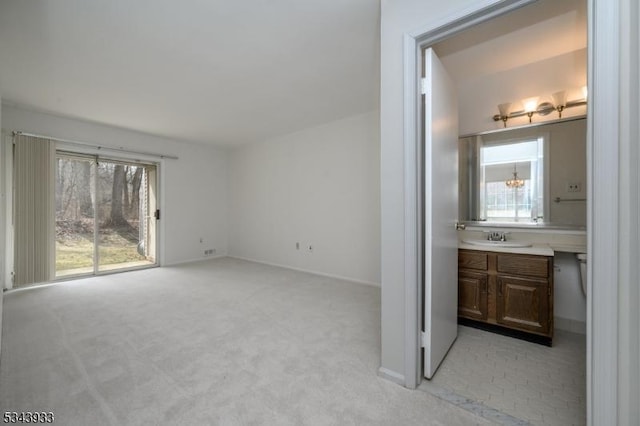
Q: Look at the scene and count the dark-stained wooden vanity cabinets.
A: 1